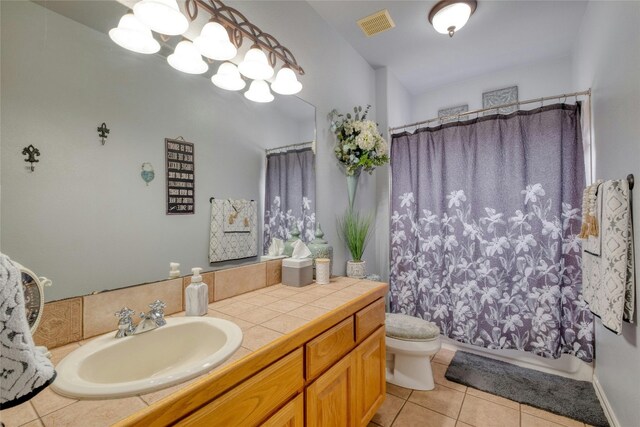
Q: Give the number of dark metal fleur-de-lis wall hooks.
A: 2